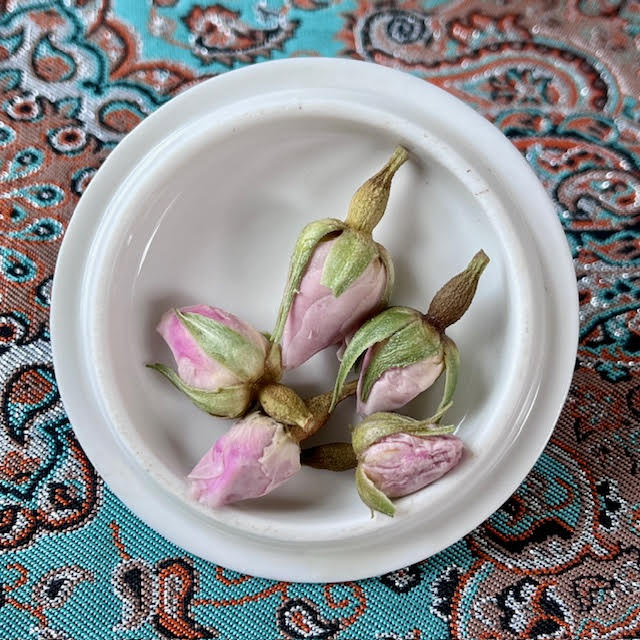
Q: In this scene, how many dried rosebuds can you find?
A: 5